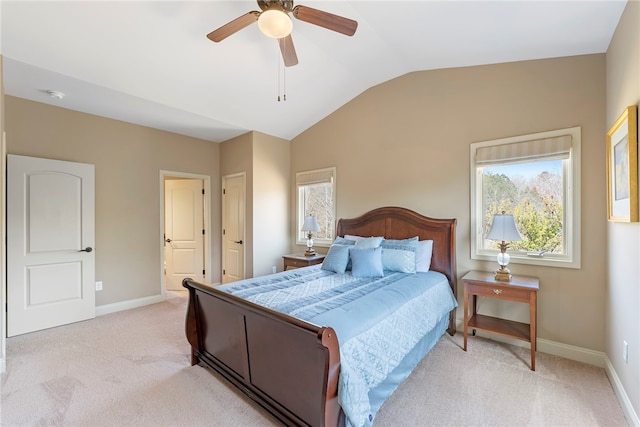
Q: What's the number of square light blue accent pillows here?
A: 2